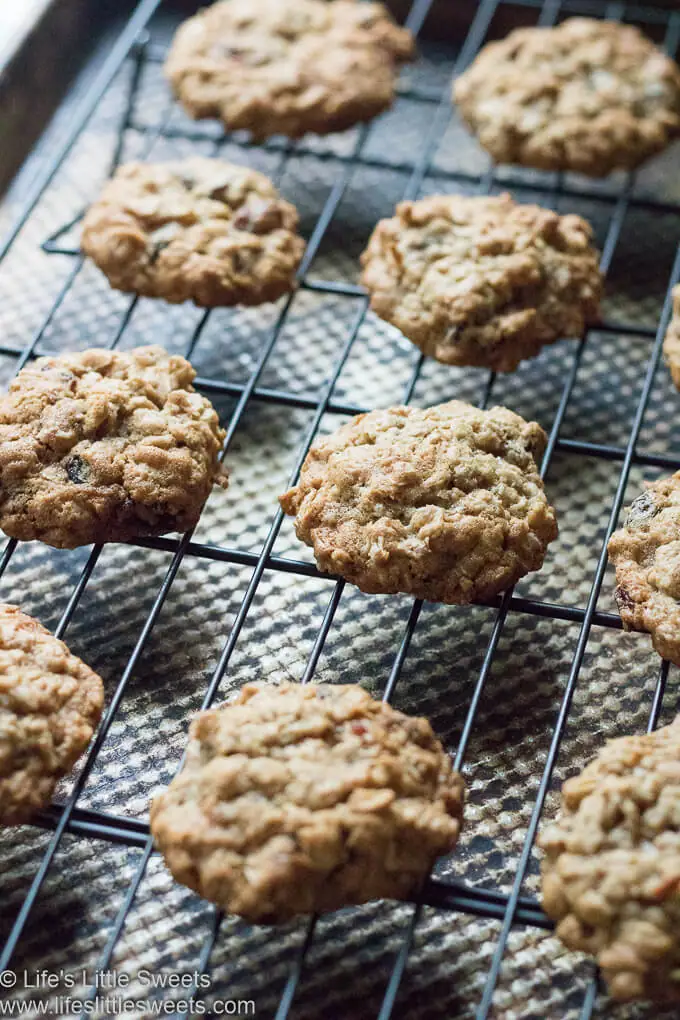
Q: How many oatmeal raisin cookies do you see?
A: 11